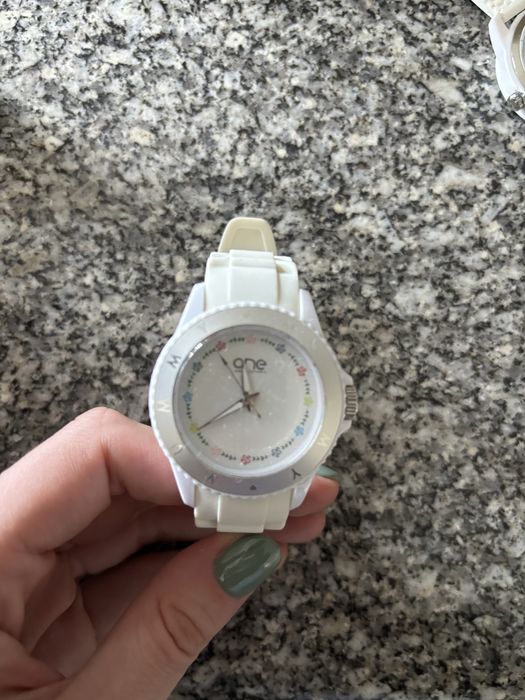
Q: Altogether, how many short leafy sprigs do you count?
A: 12